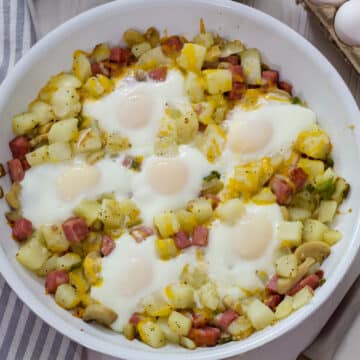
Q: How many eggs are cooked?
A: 6